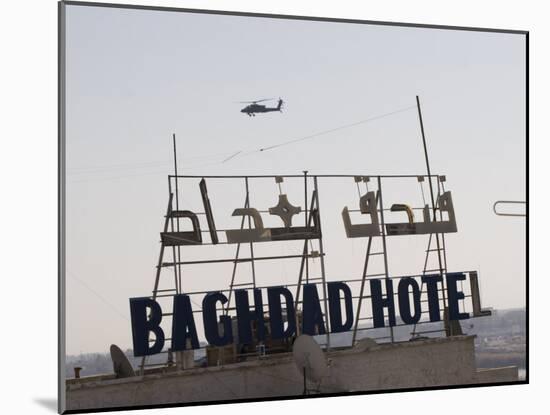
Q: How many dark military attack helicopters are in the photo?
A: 1